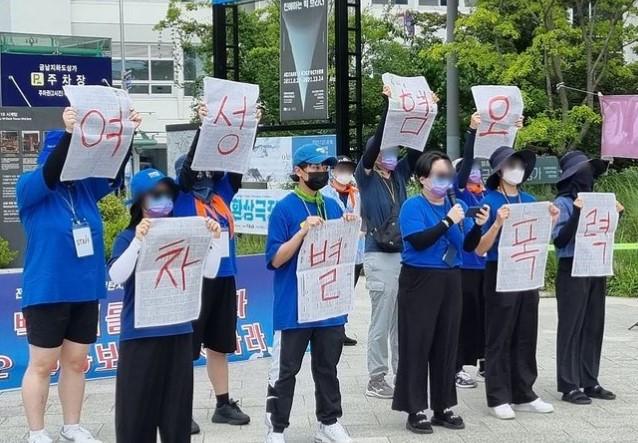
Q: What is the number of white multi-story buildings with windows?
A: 1